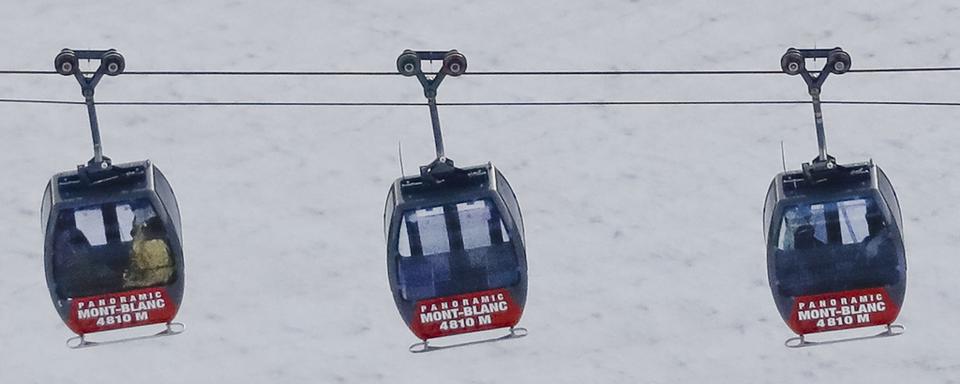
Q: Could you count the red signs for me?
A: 3